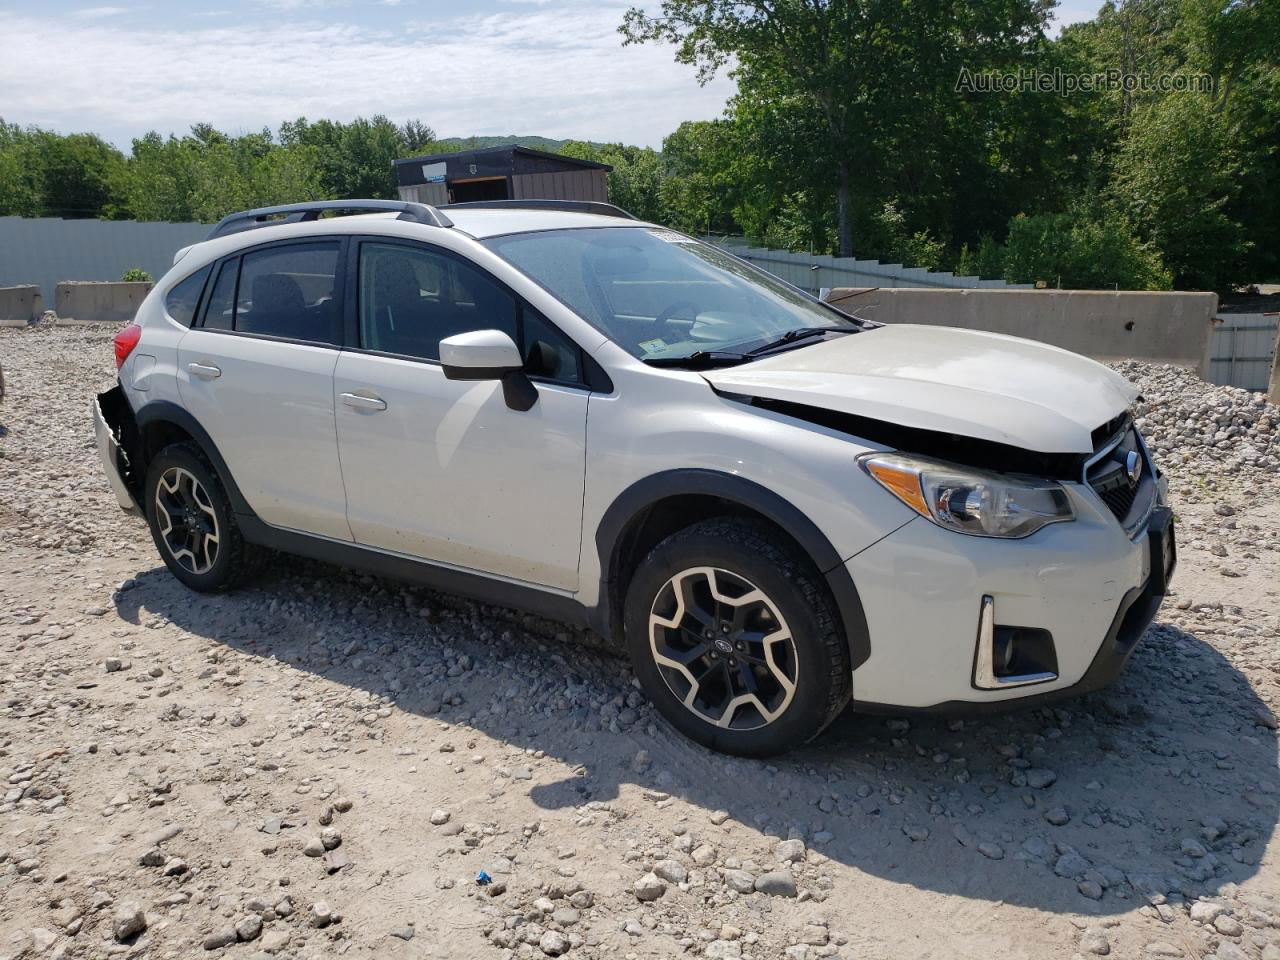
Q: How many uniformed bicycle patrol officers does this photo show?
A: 0